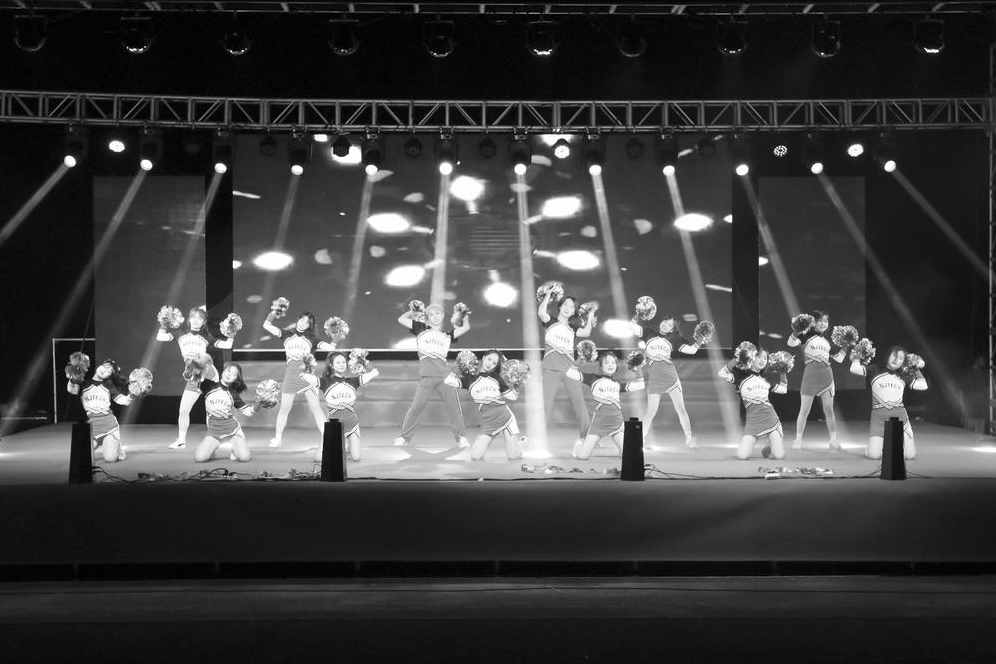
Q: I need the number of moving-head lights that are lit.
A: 12